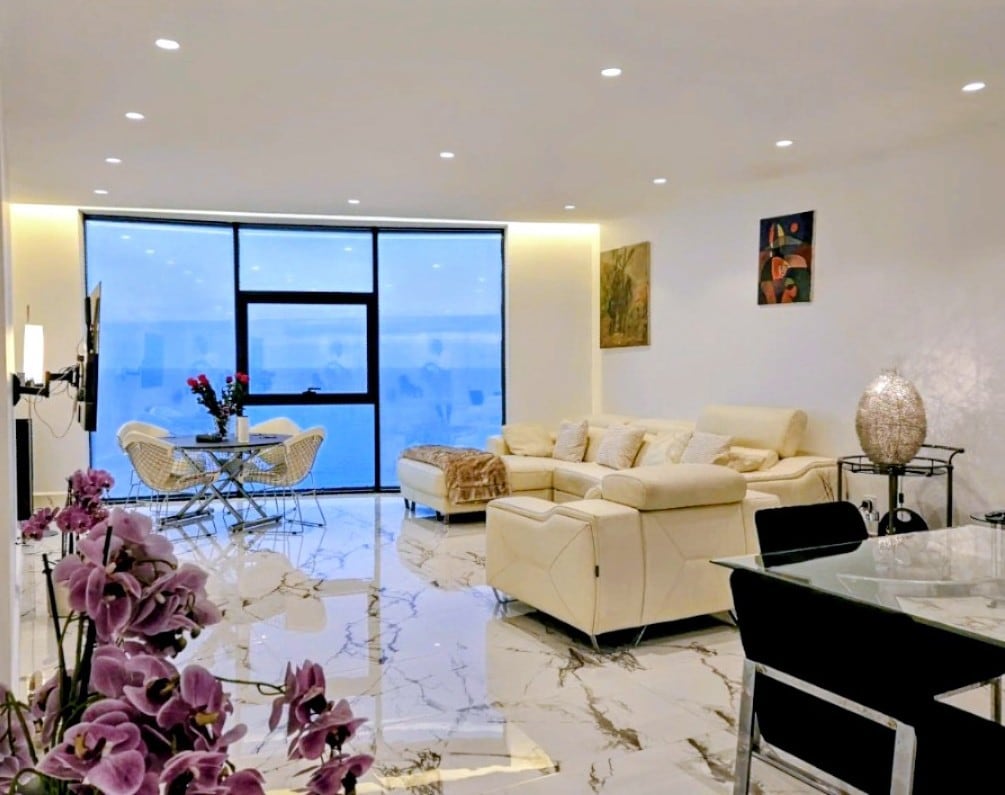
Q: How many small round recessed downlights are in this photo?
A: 11